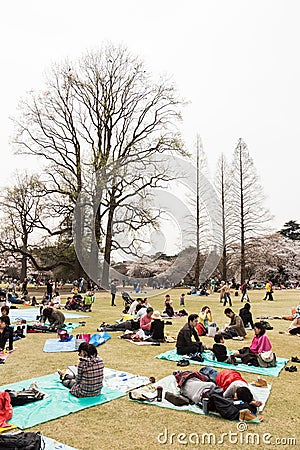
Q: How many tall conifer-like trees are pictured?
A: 3